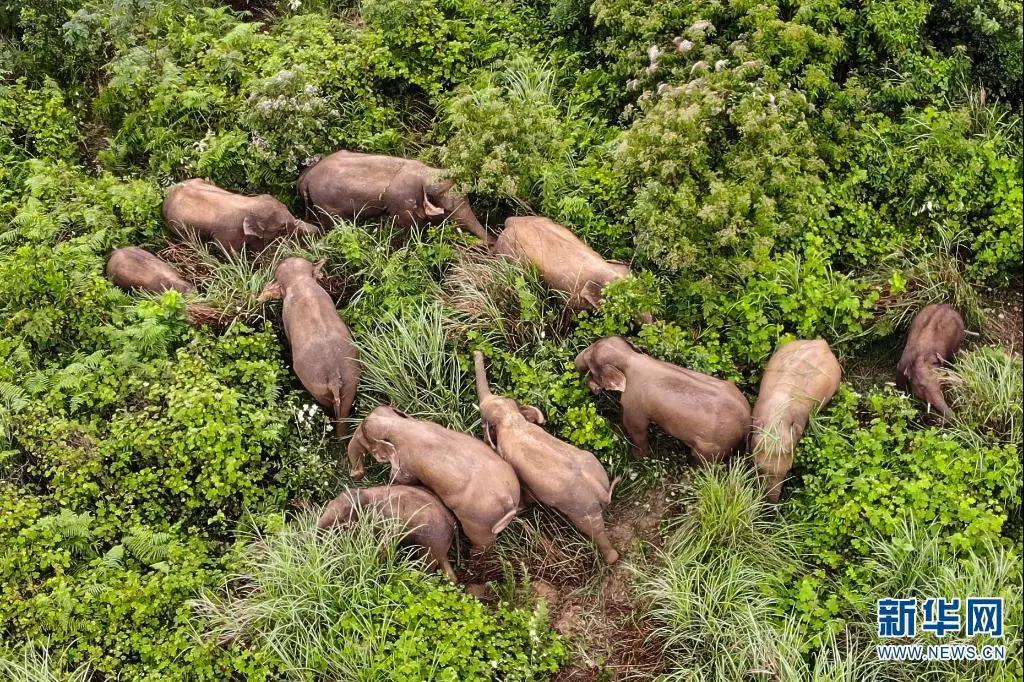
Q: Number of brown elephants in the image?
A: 11